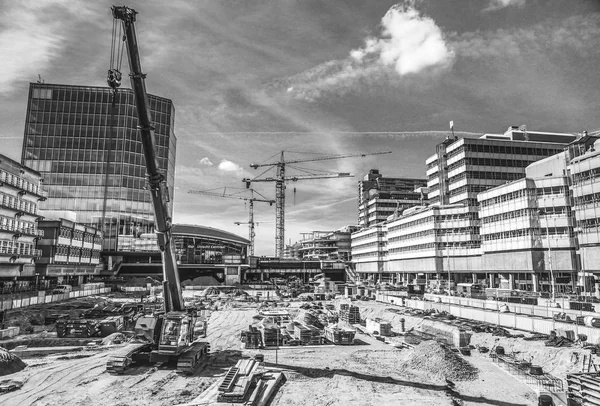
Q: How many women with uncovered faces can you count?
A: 0